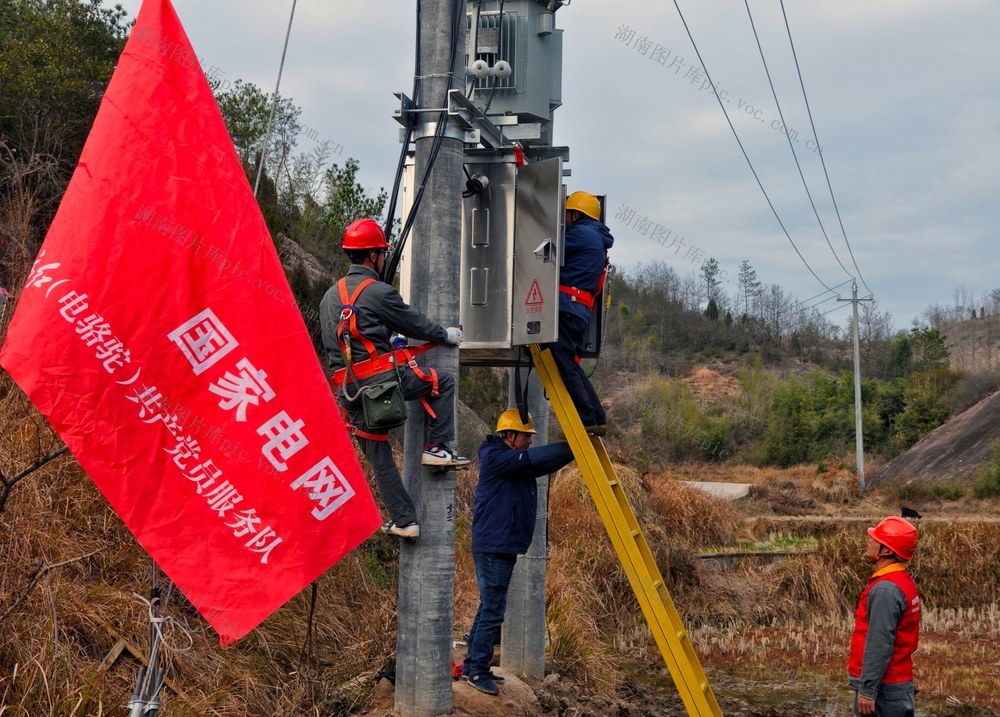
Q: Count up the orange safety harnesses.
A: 2